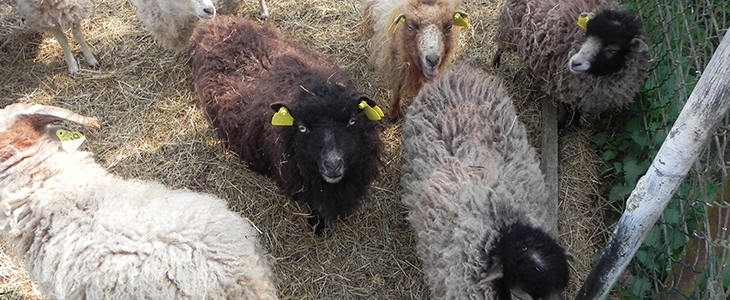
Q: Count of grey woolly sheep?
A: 2